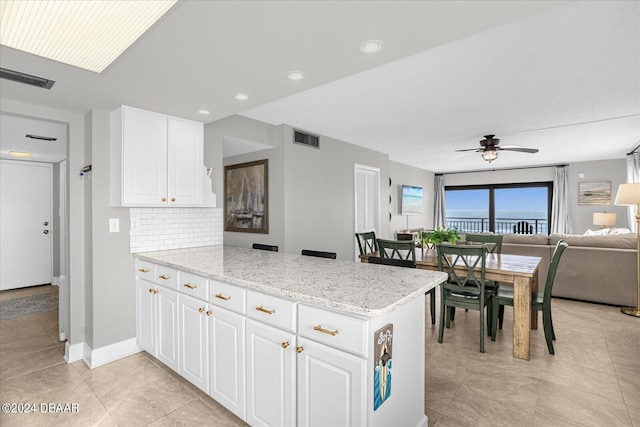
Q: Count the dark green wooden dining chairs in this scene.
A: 6